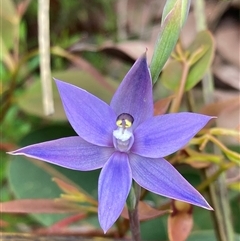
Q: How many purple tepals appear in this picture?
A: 6